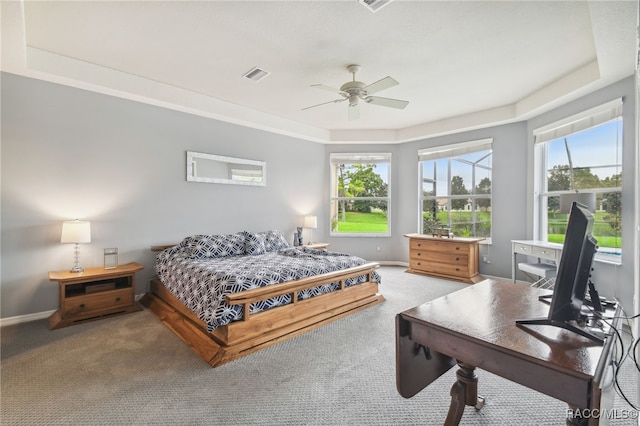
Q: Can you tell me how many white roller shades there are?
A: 3